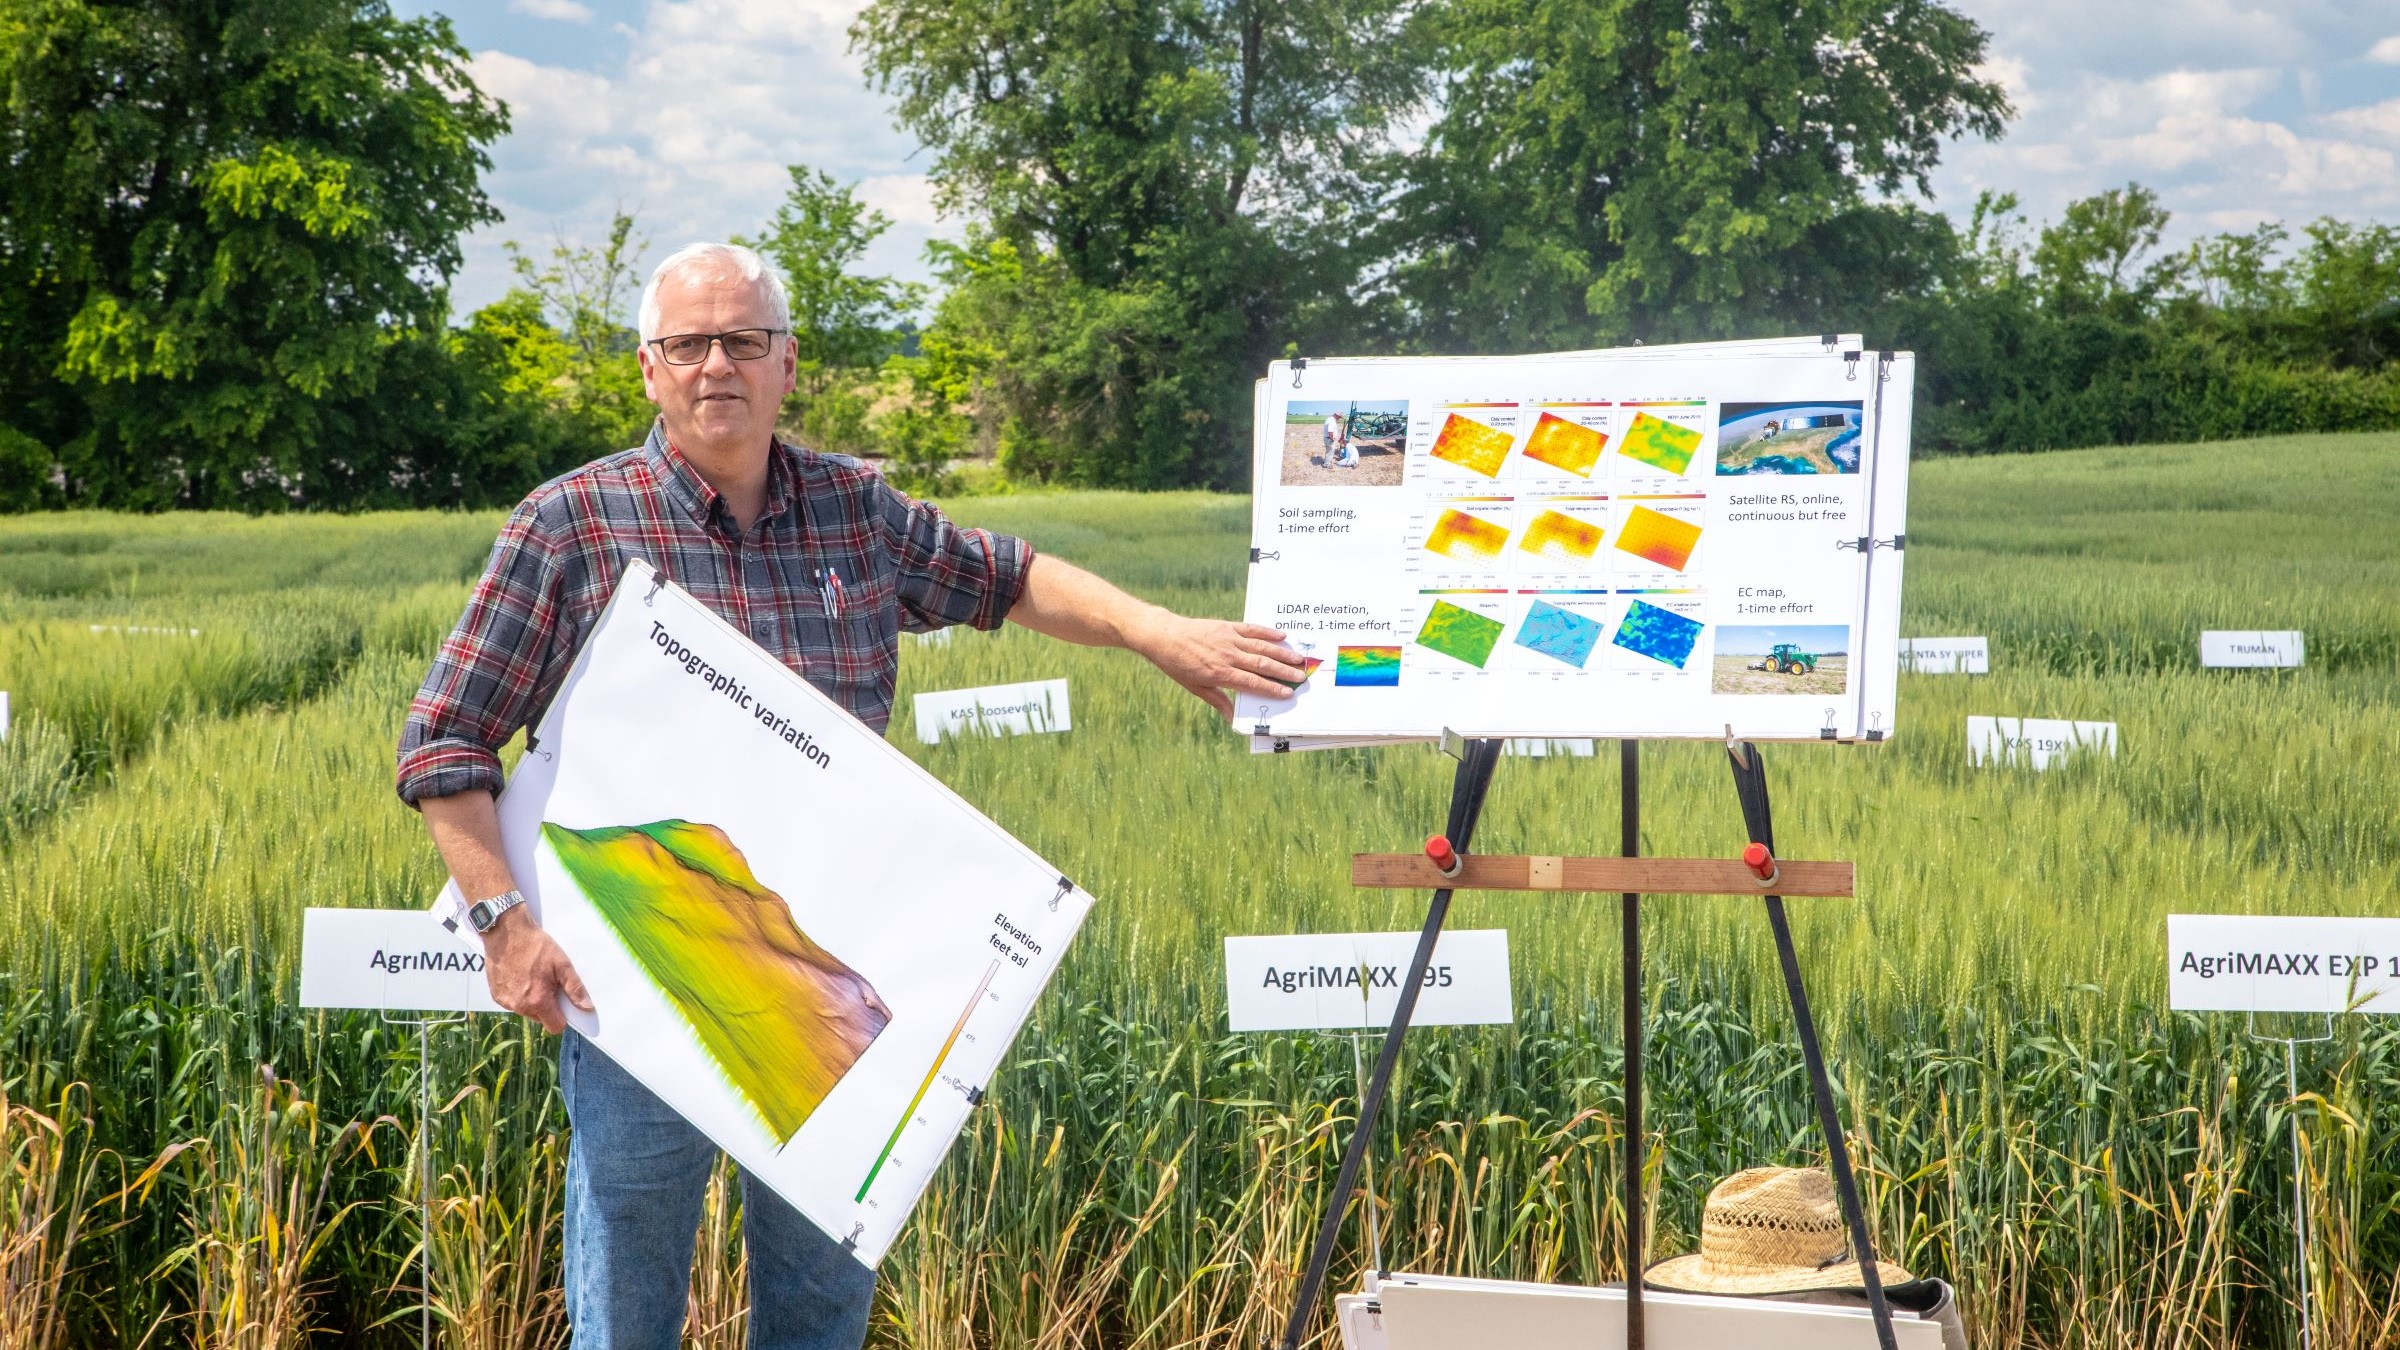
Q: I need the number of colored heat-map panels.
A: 9